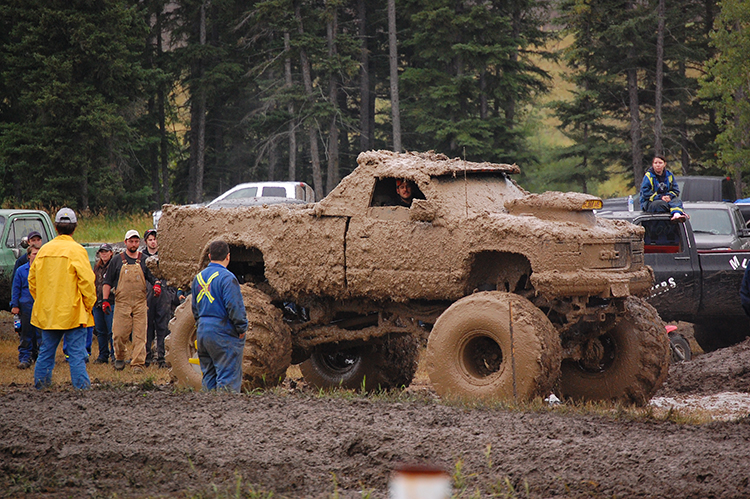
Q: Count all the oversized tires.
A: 4